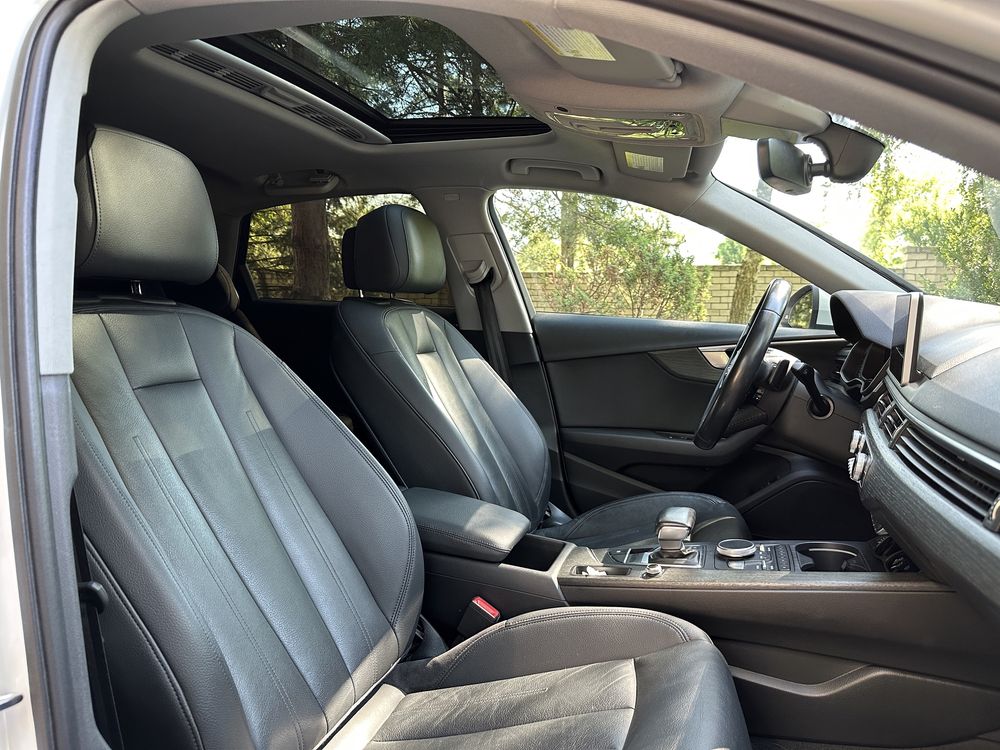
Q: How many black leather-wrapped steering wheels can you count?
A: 1